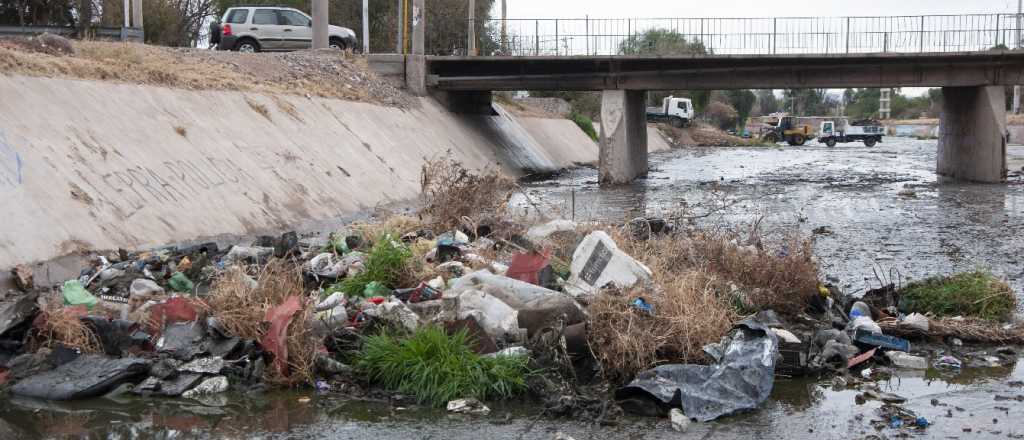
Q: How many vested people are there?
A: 0